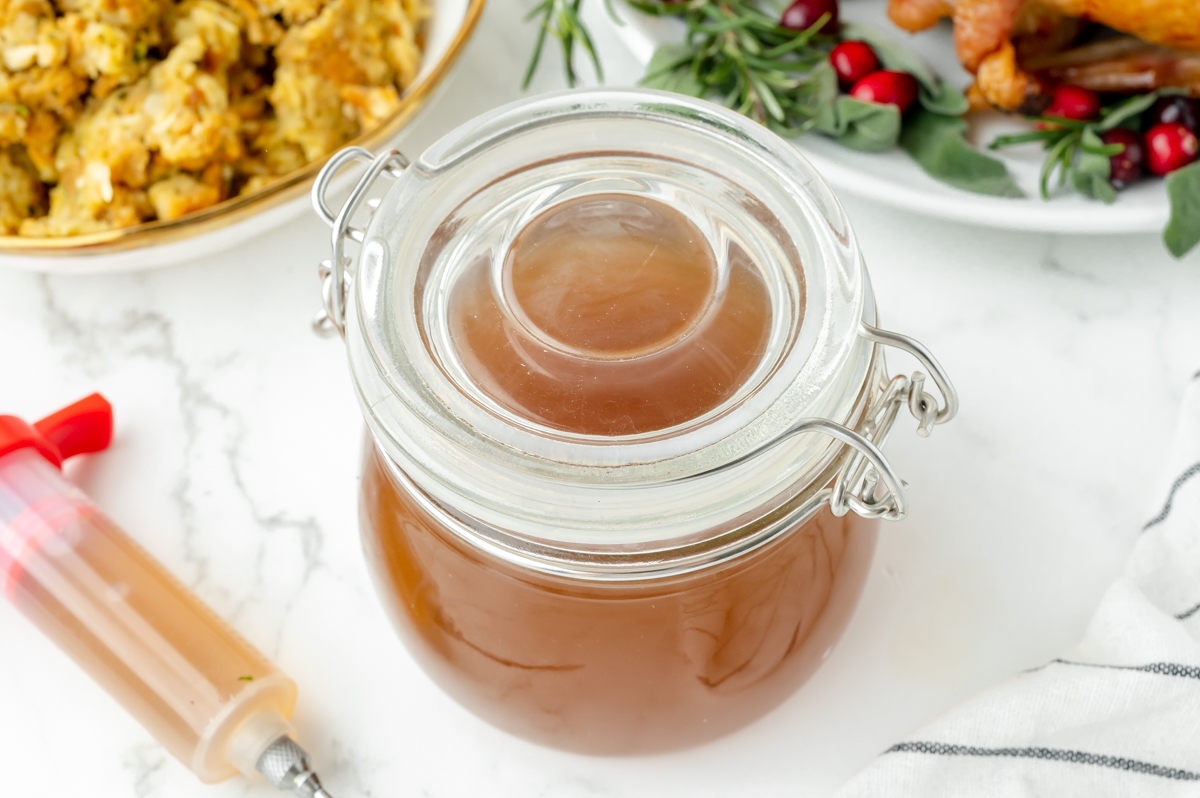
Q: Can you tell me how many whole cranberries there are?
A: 7